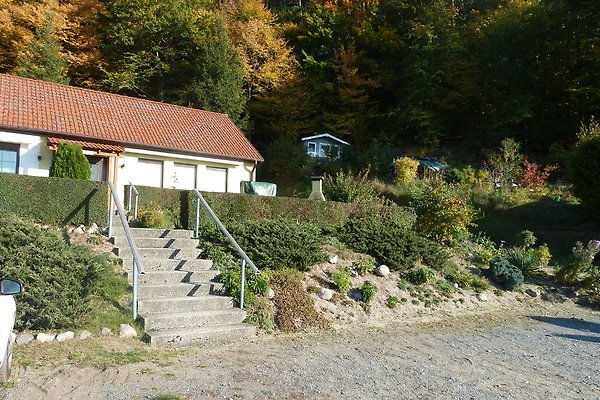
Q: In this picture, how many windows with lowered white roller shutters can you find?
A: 3